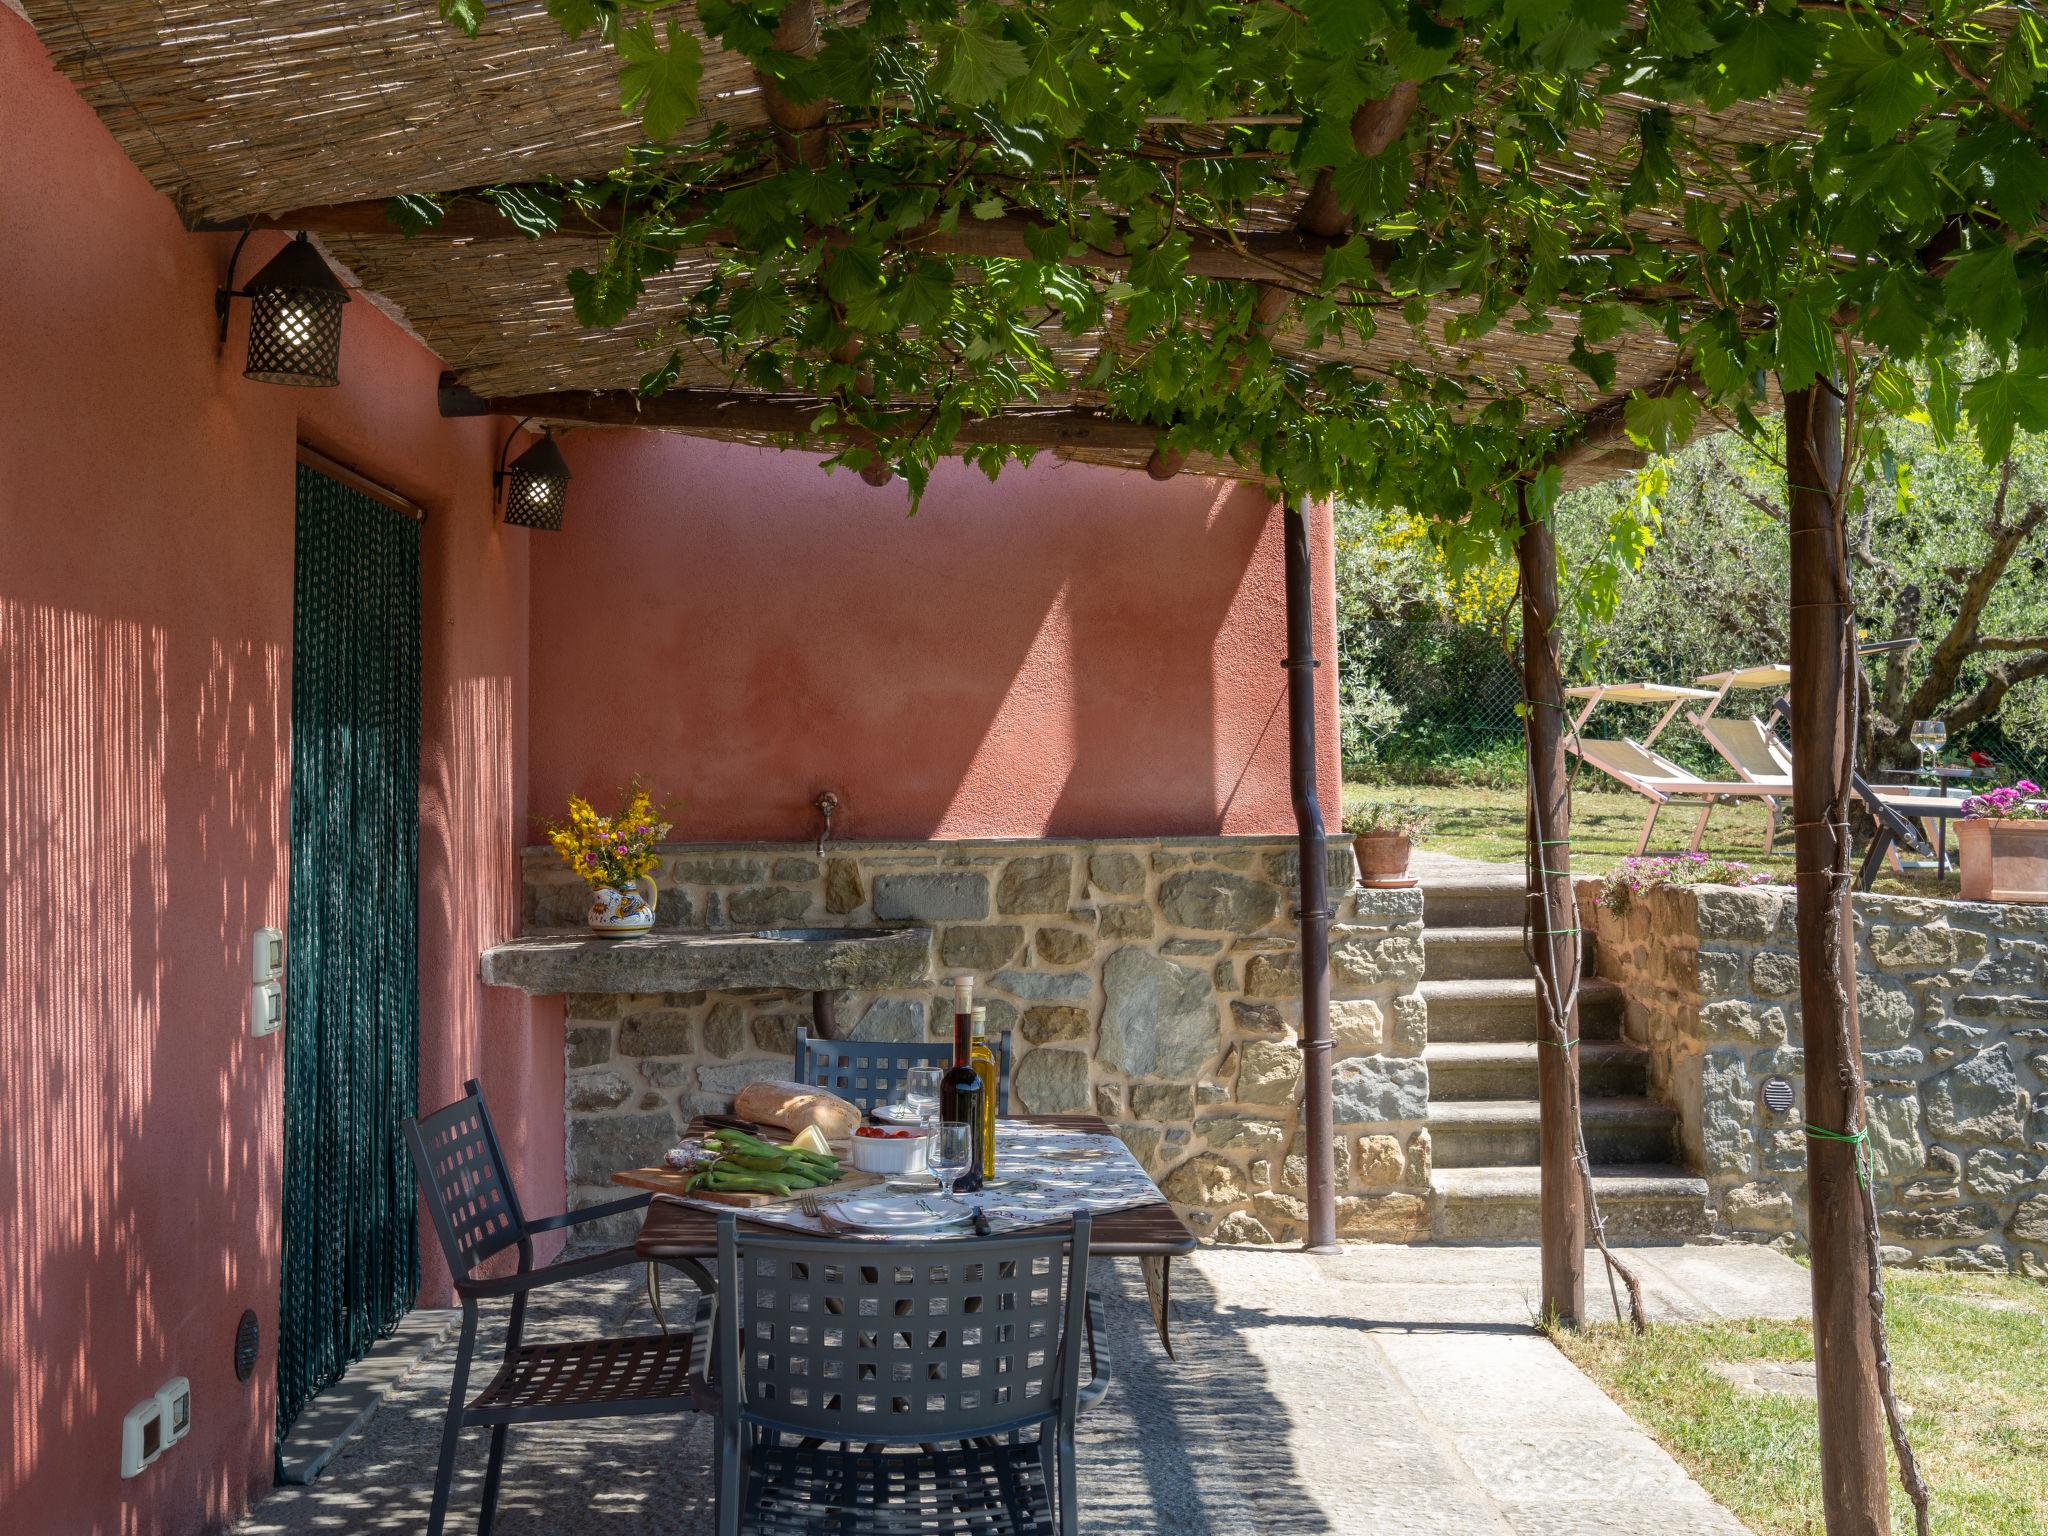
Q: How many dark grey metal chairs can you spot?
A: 3